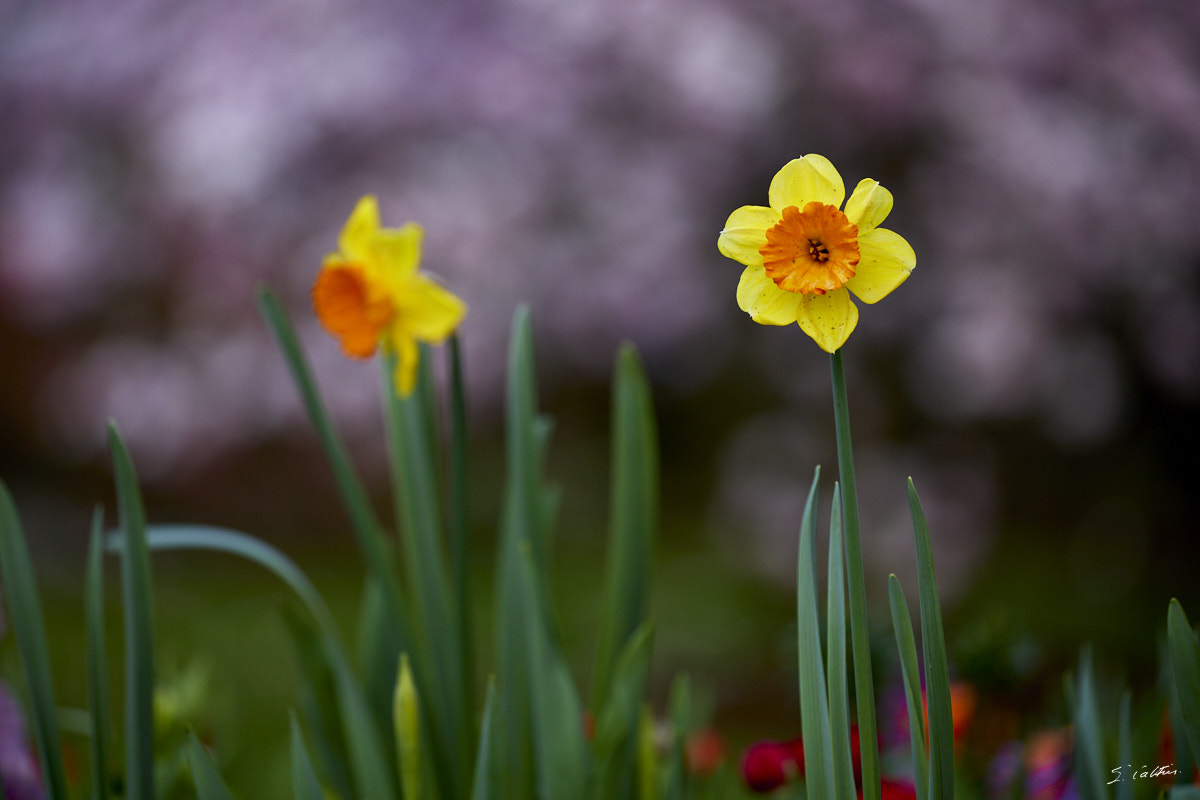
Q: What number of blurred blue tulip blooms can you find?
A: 0